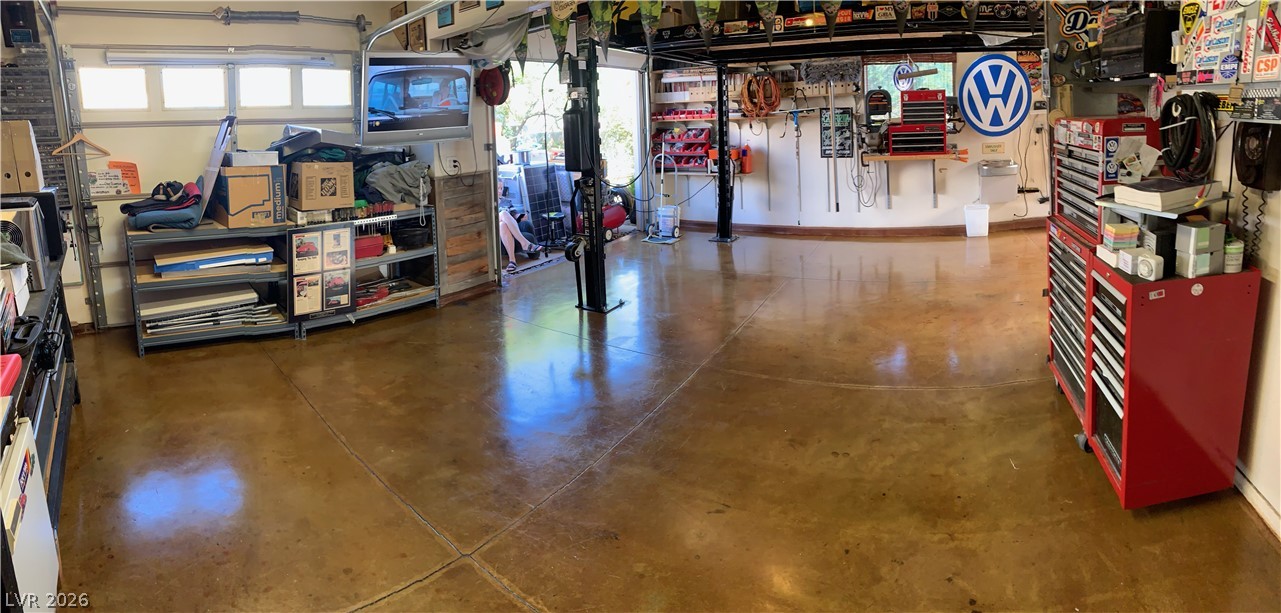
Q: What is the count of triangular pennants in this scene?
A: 10